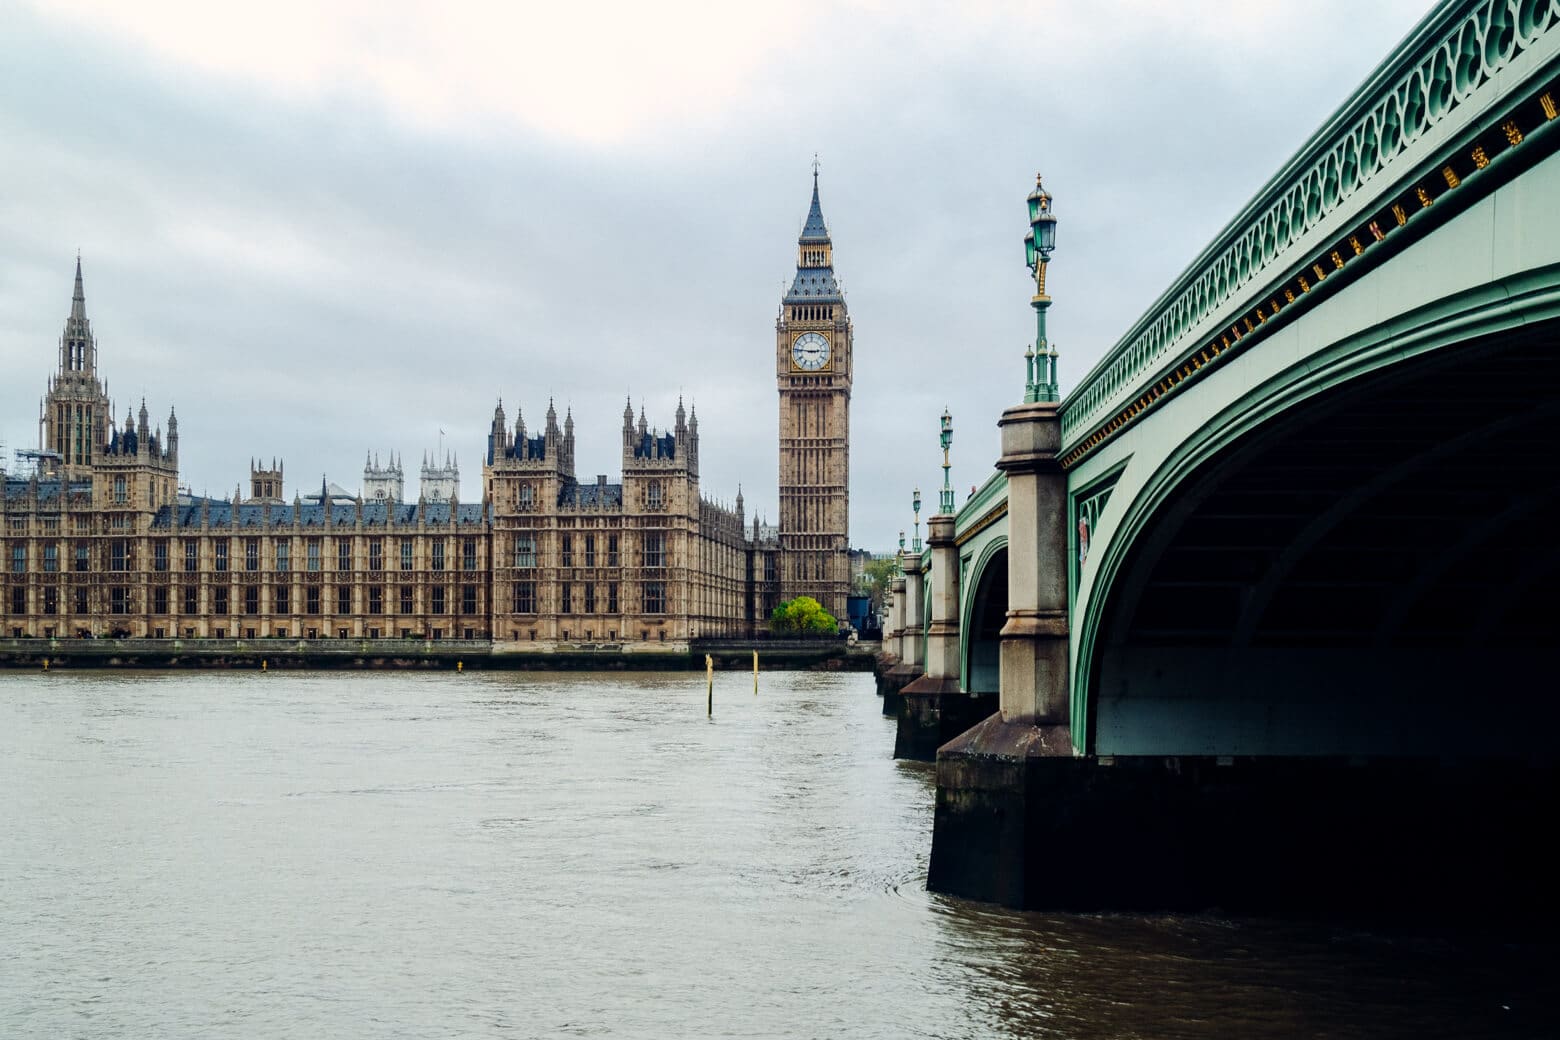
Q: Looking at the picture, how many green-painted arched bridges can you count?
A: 1